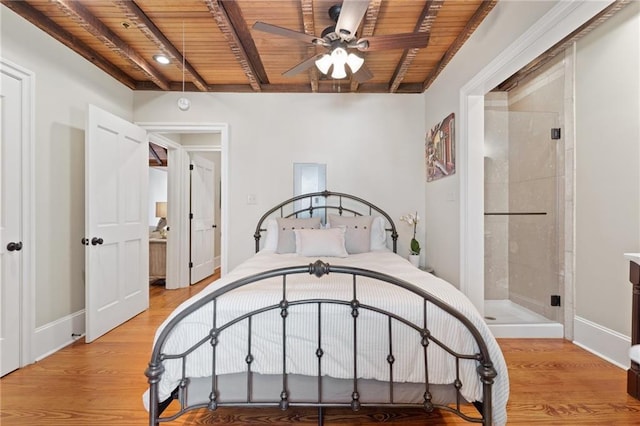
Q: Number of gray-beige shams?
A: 2